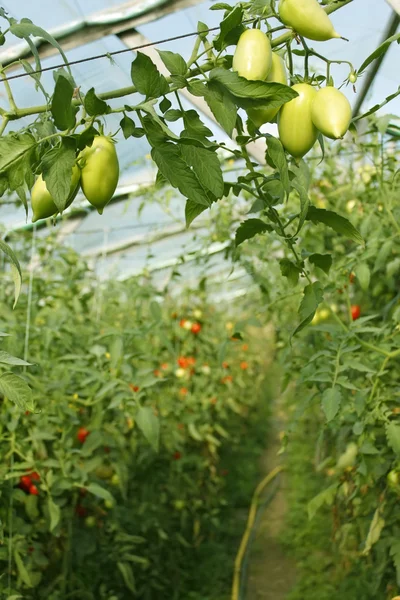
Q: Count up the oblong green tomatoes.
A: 7